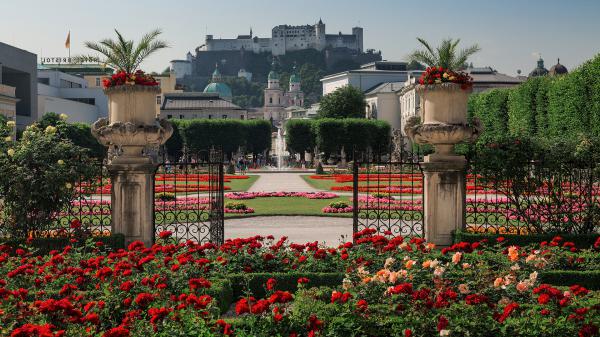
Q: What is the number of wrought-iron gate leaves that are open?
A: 2